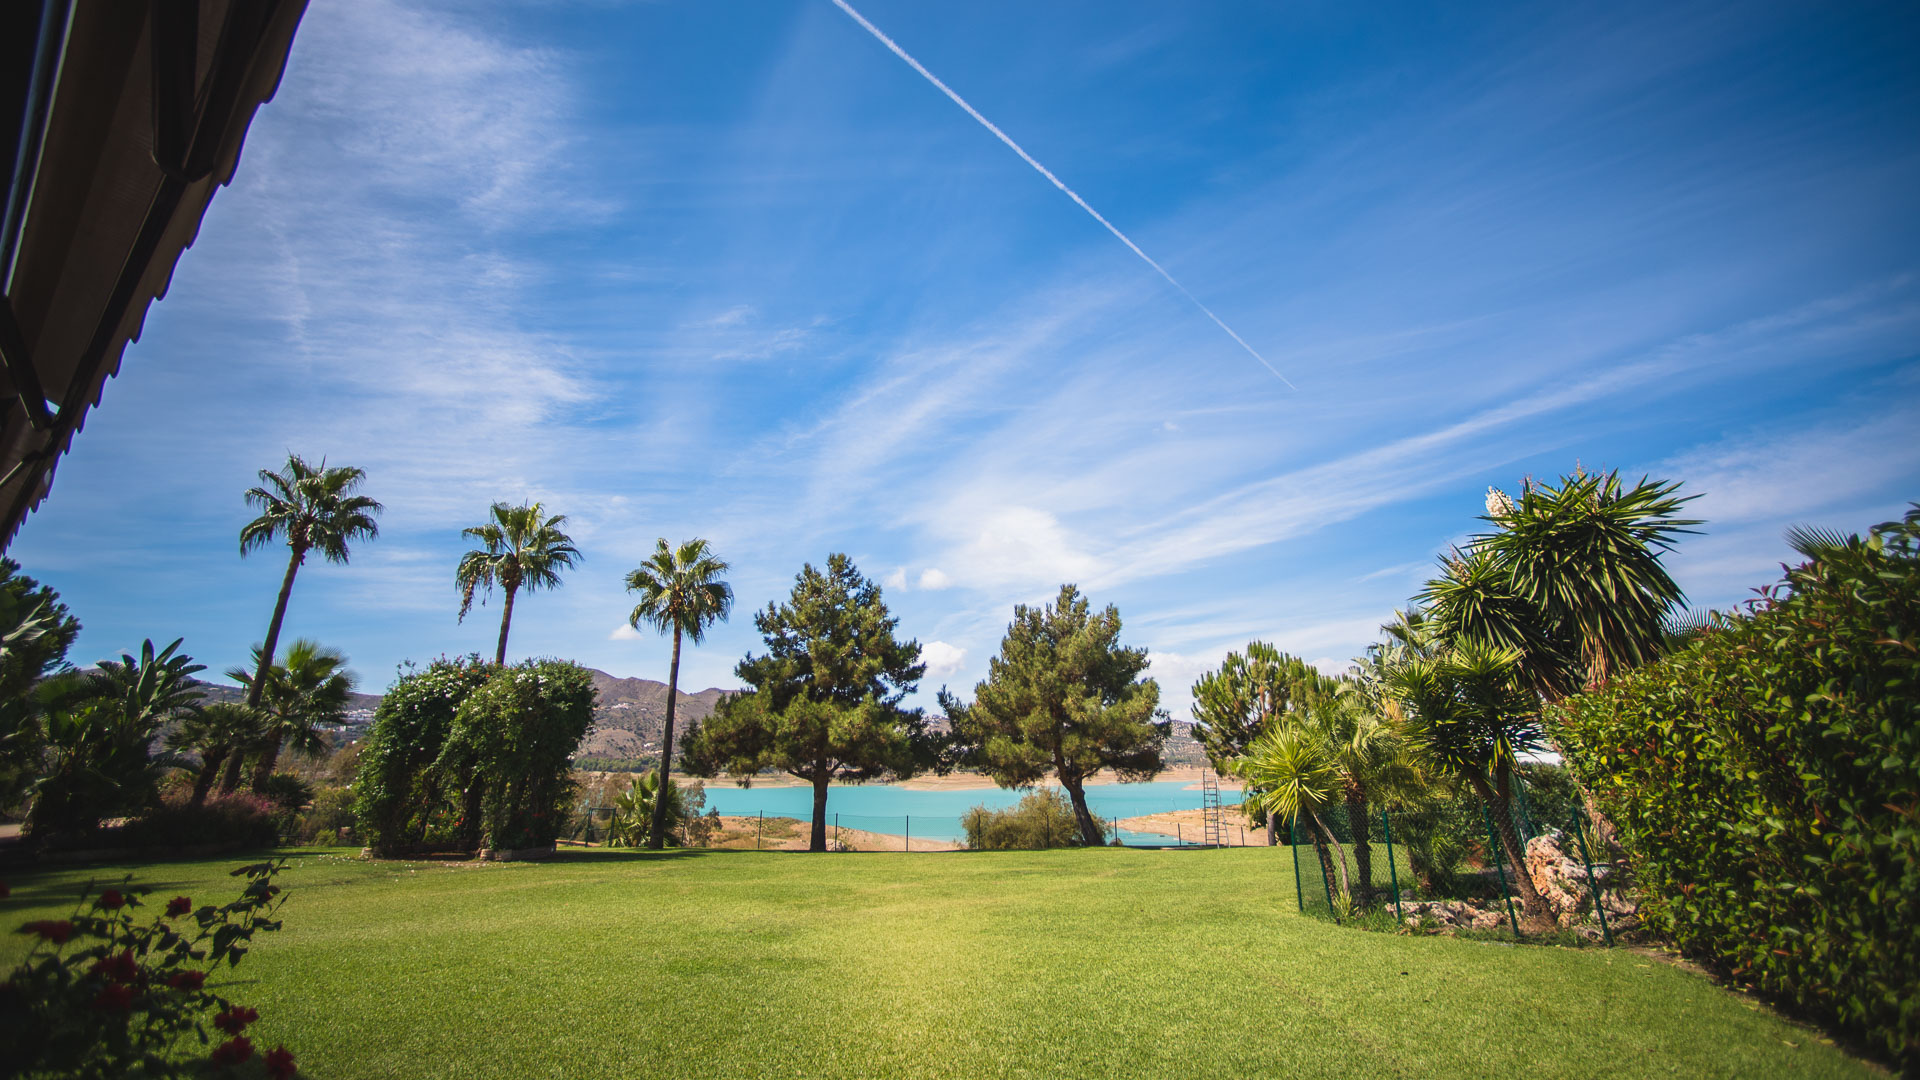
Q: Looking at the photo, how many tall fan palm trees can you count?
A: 3